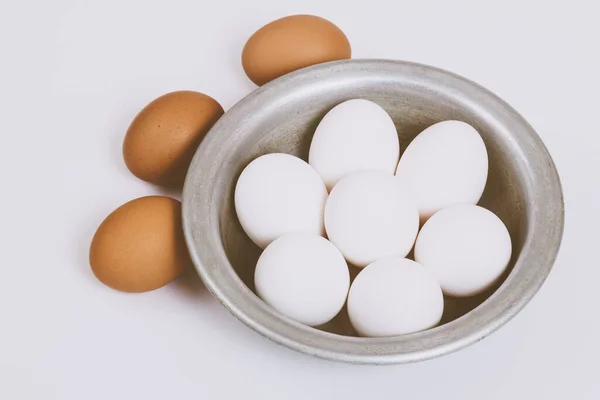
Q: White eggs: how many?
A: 7